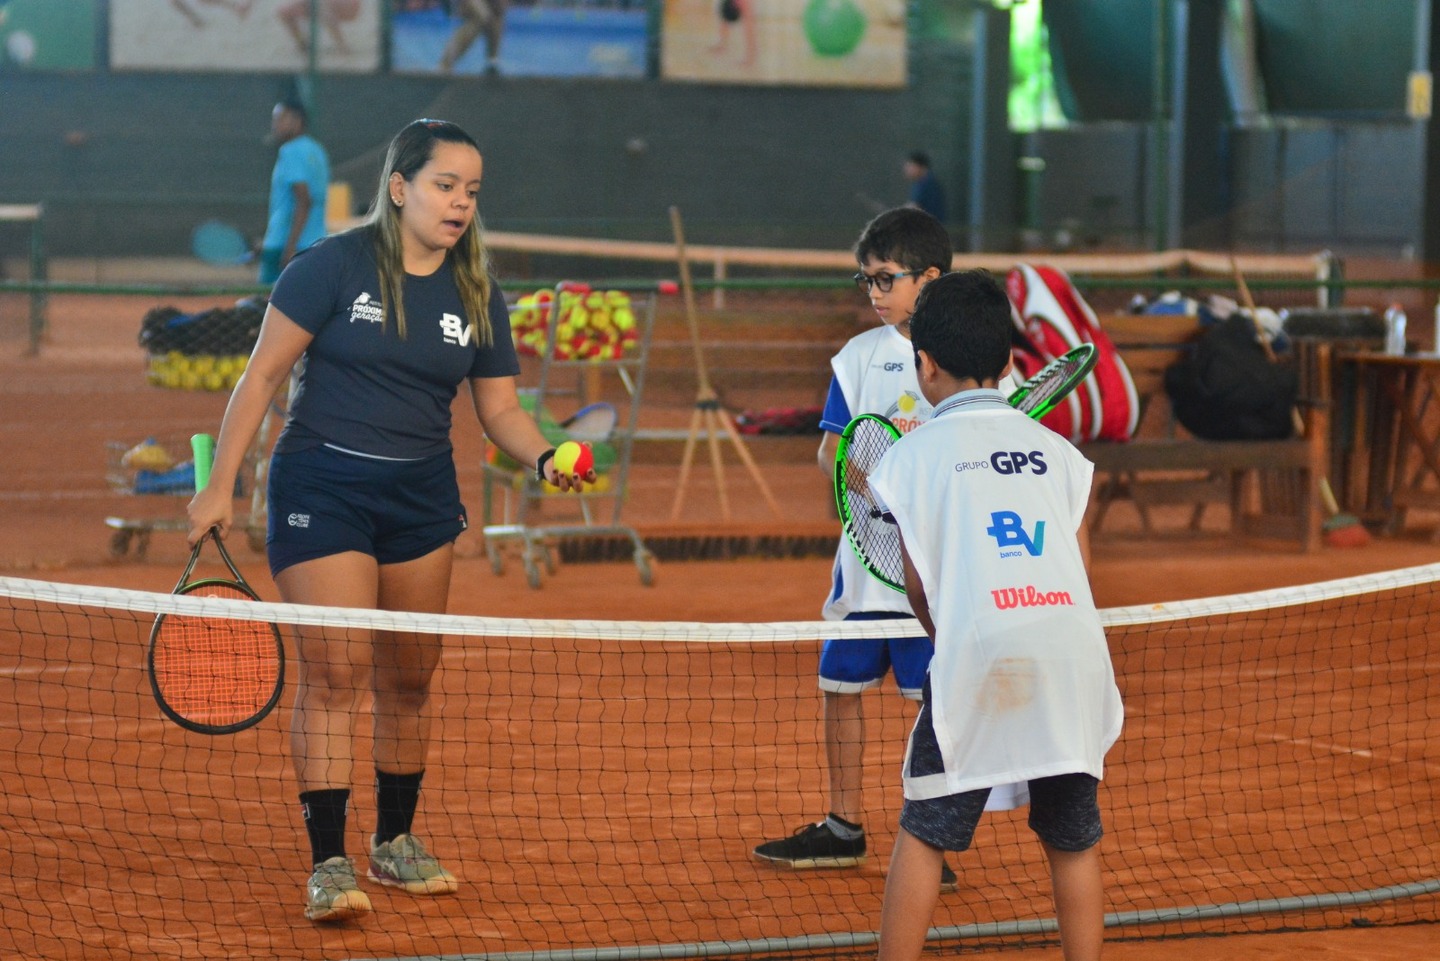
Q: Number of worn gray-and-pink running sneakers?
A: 2